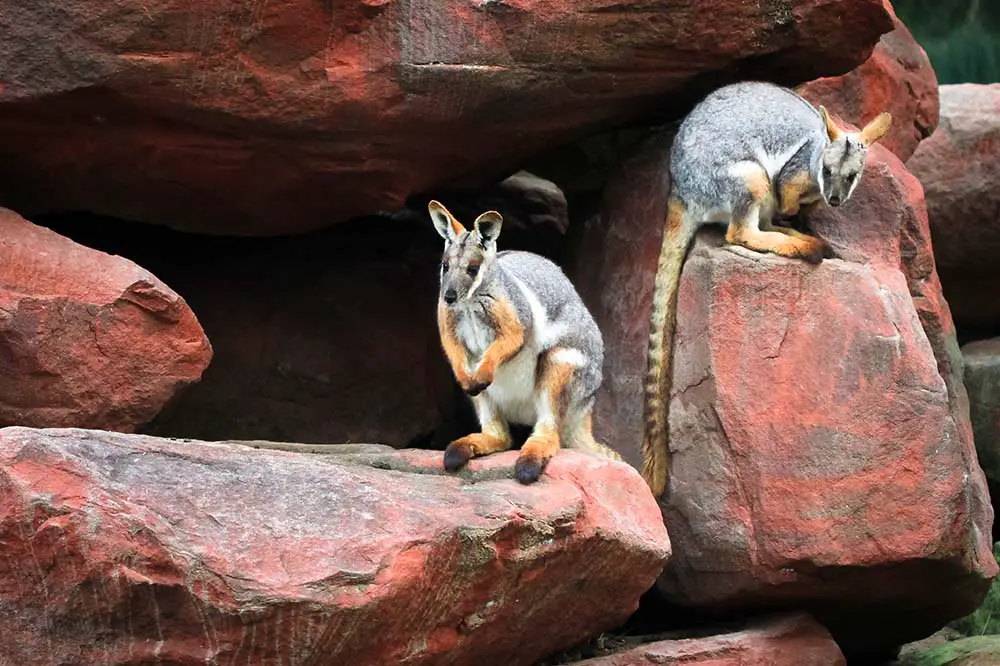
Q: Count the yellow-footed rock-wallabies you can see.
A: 2